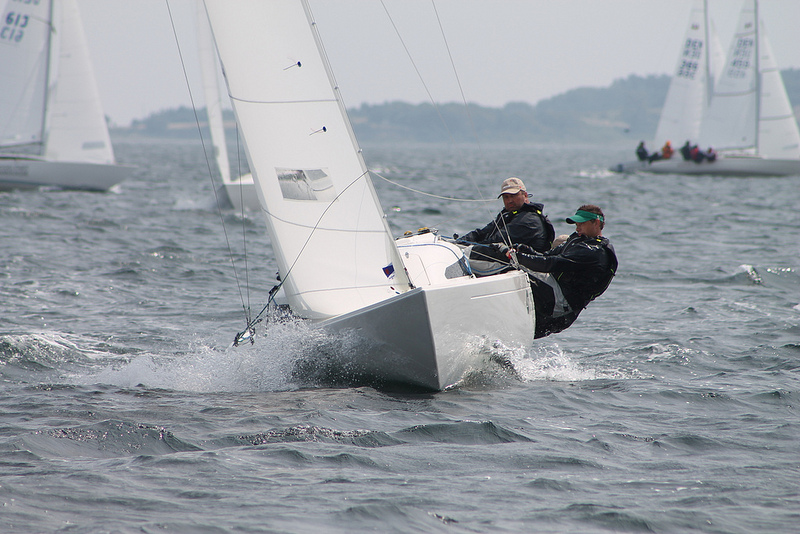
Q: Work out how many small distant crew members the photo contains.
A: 5